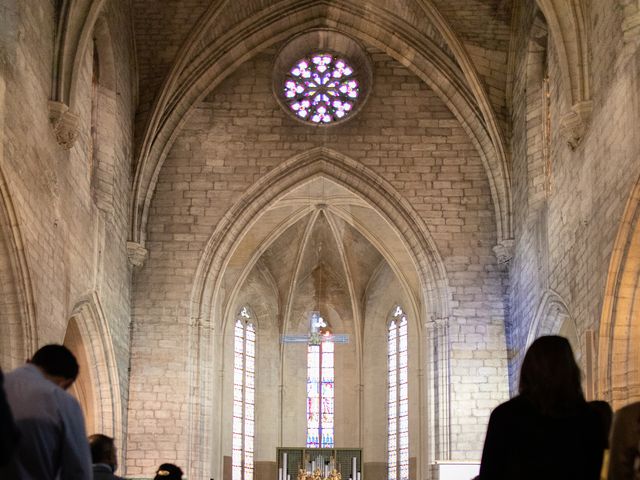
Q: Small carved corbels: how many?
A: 4